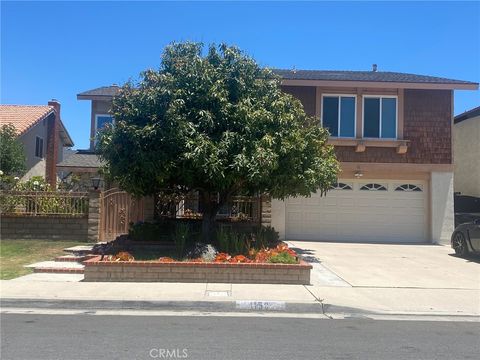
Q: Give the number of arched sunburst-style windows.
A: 3